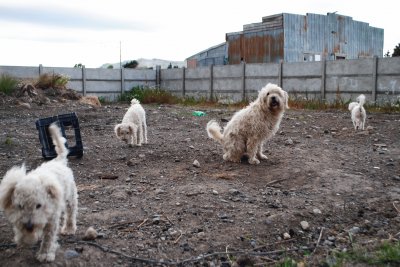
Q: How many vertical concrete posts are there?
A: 10